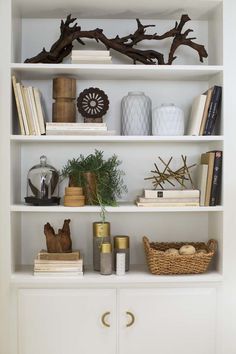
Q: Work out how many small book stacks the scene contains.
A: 4